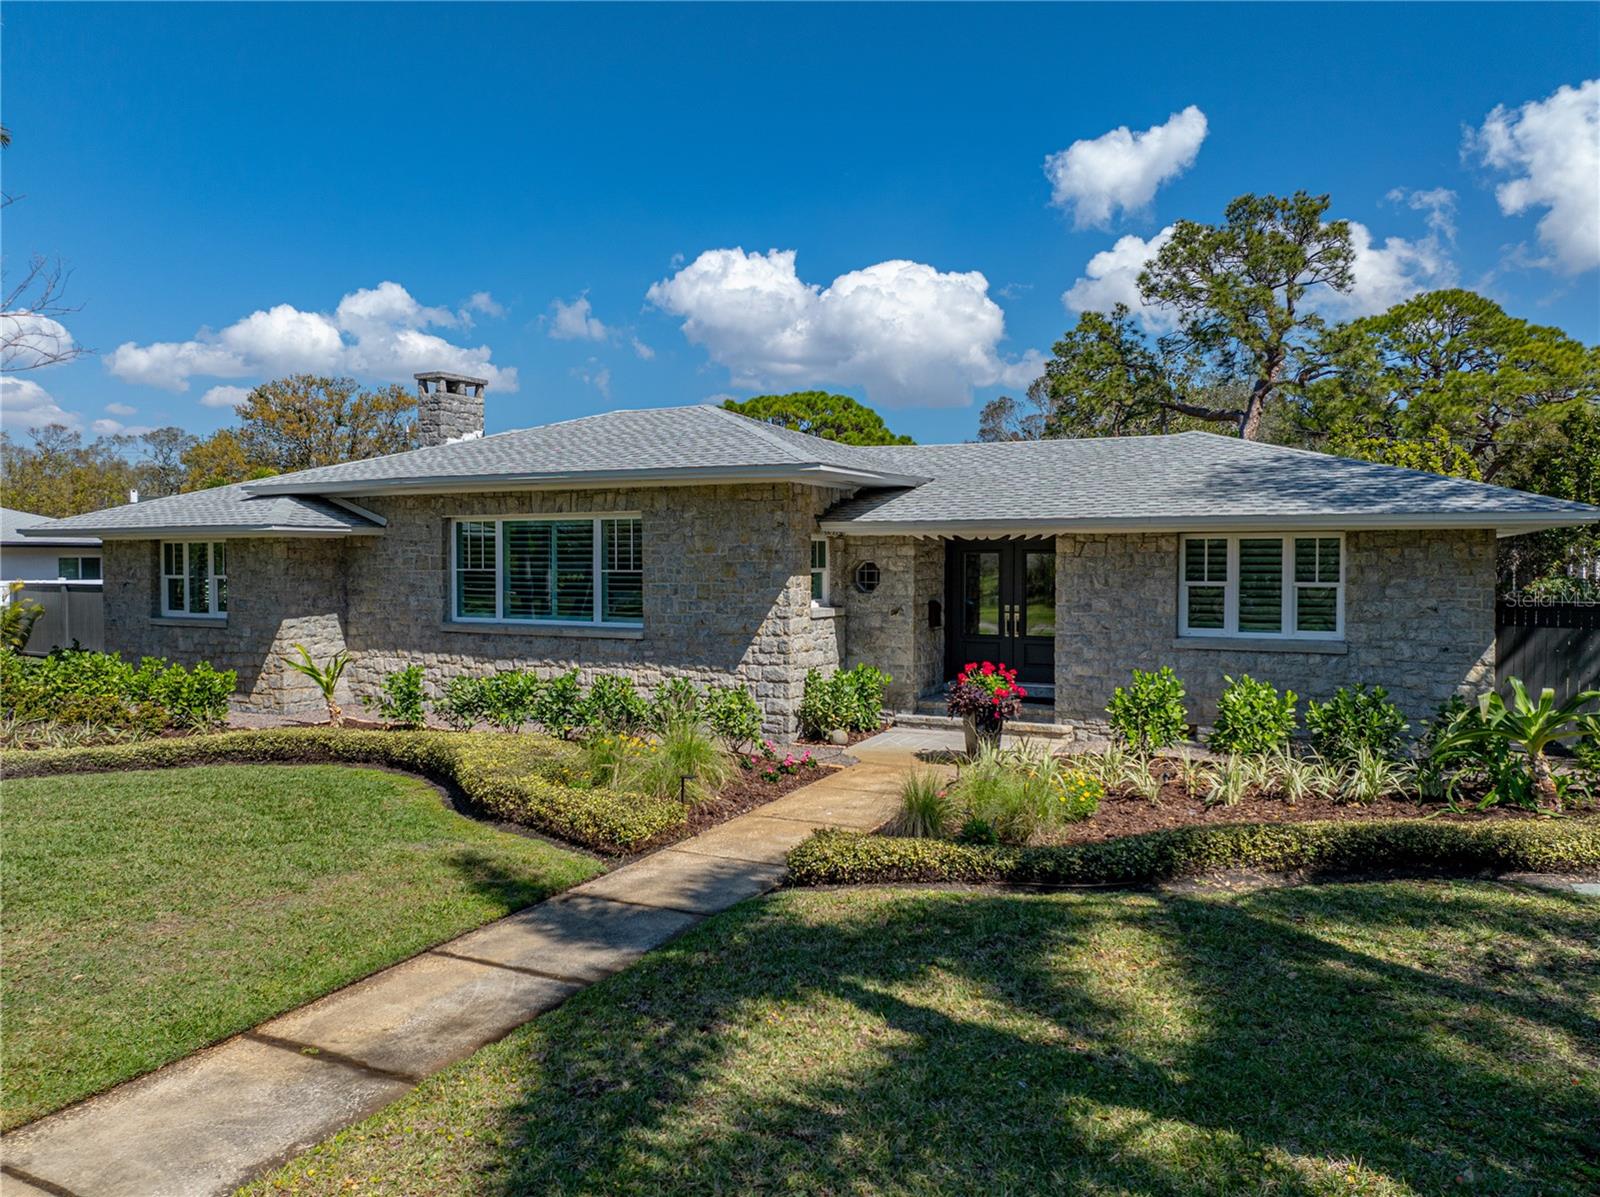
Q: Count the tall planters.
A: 1